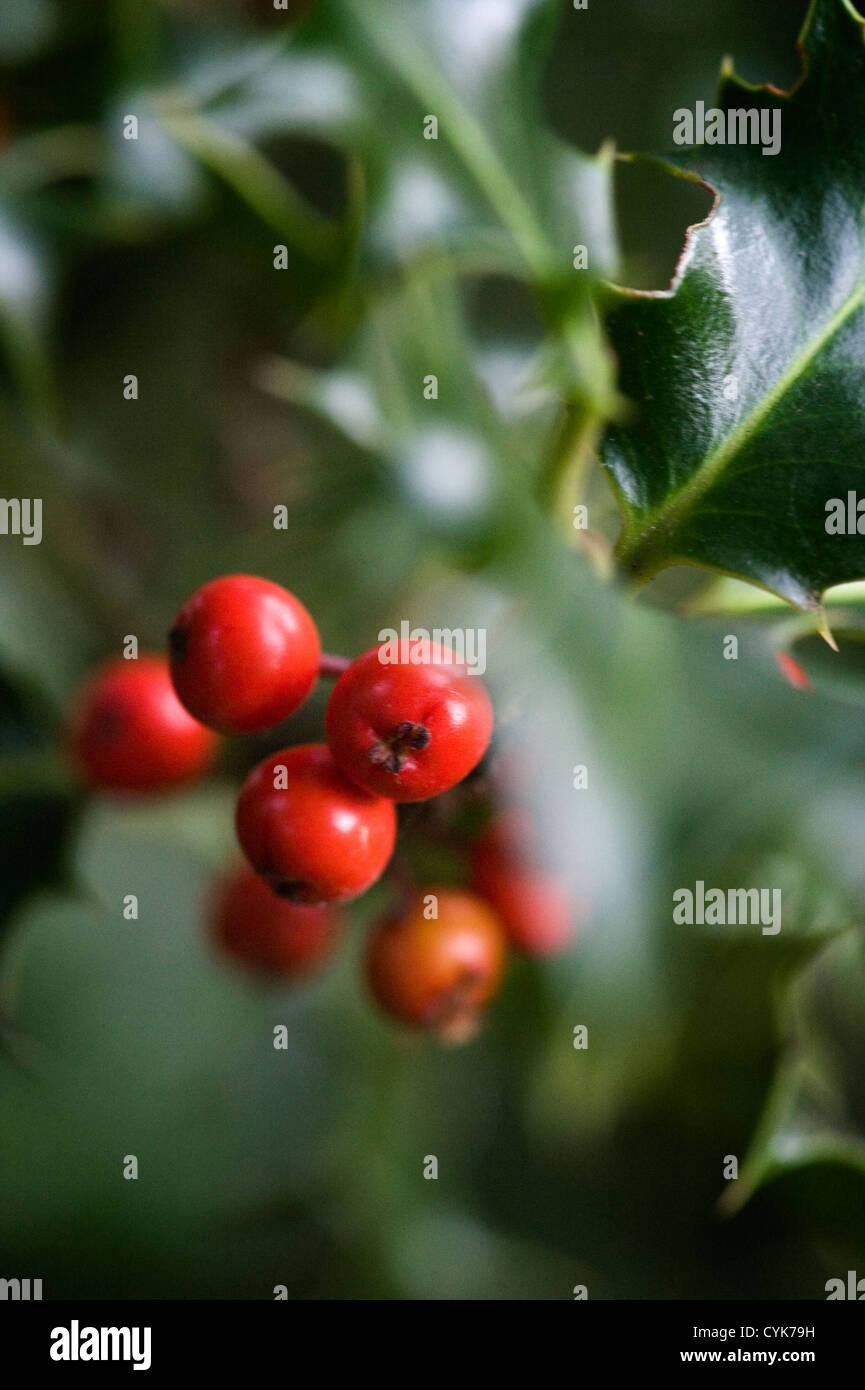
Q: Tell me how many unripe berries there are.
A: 1